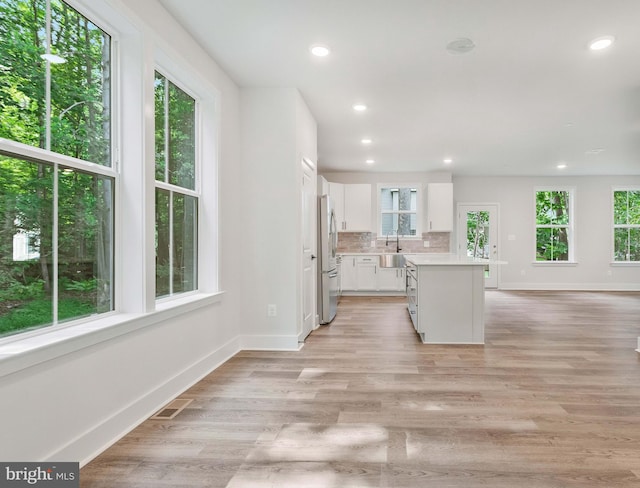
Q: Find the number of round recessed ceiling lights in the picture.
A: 7